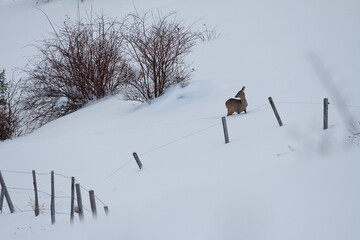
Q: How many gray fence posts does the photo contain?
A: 12